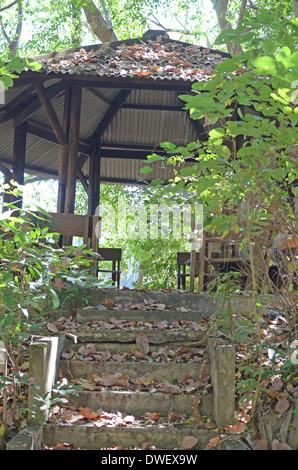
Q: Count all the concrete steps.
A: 6